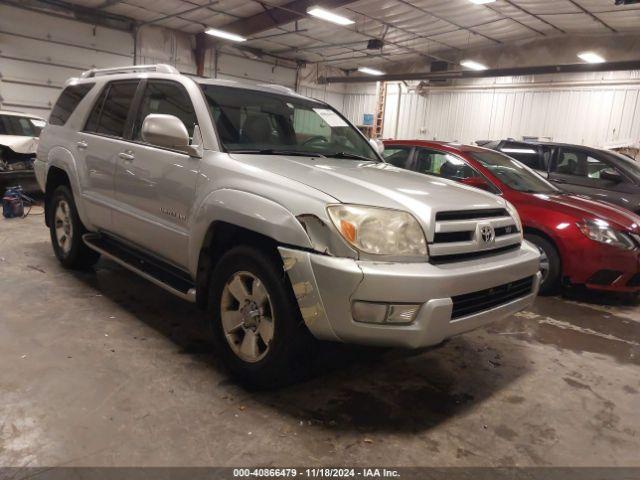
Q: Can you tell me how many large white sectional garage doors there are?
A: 2